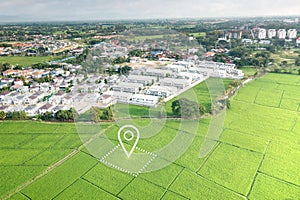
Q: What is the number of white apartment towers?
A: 4